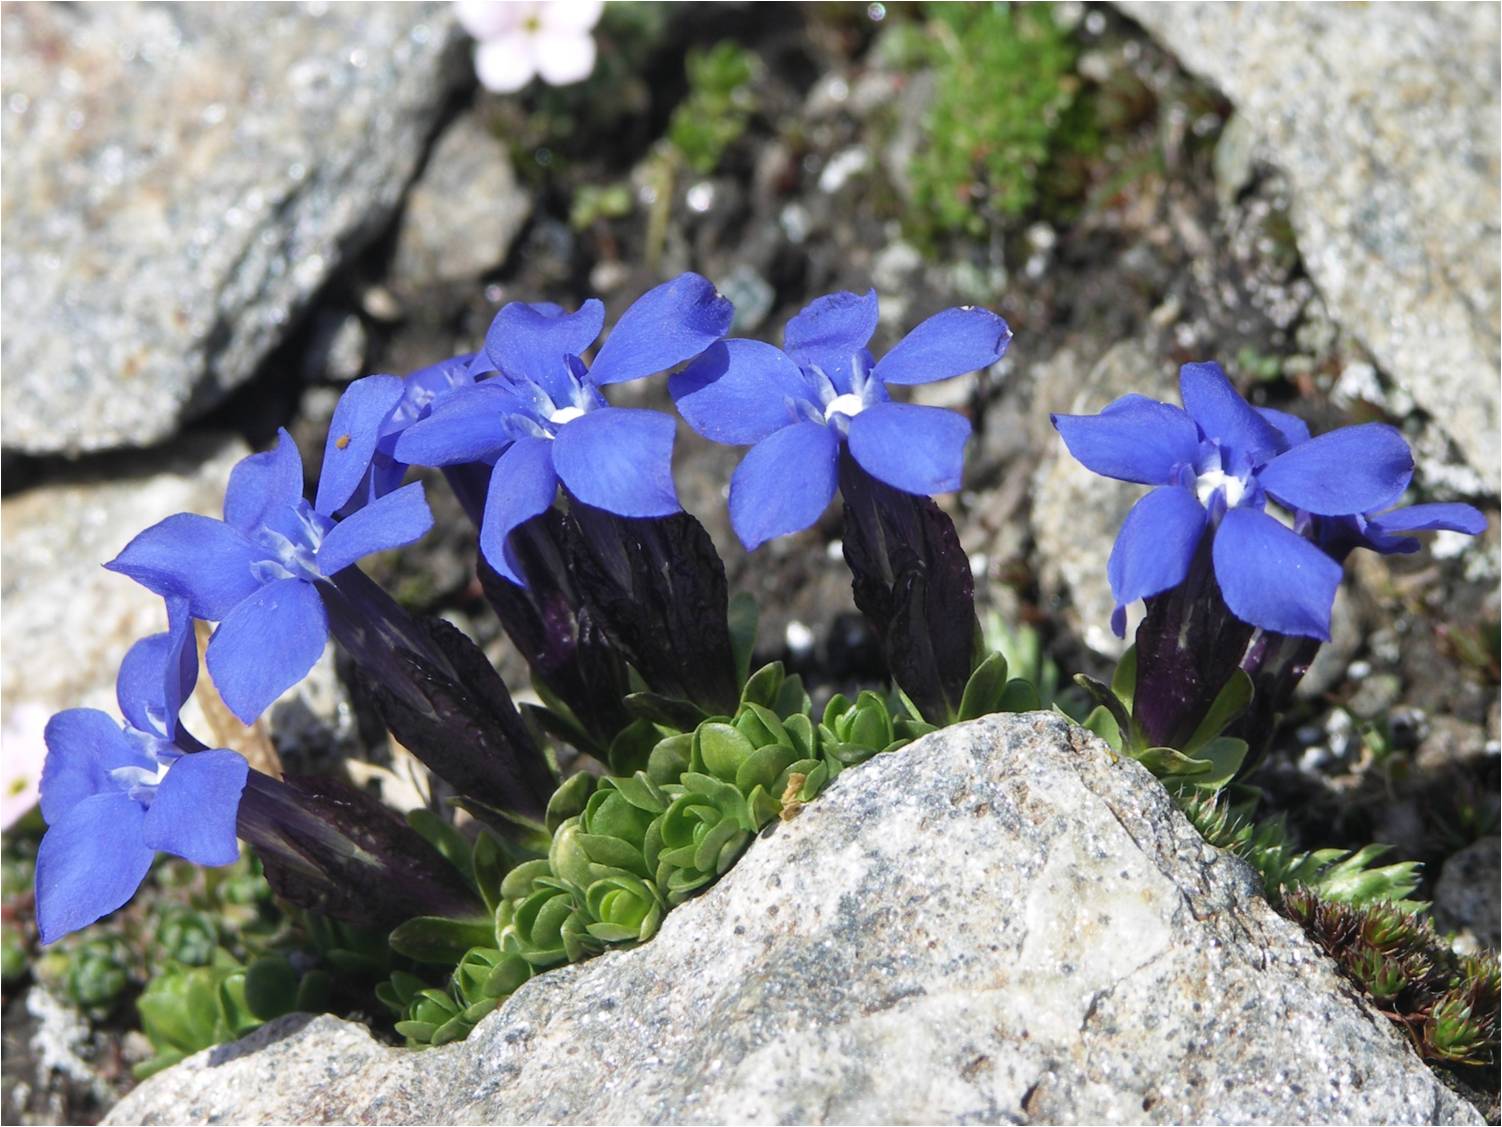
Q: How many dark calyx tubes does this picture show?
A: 7